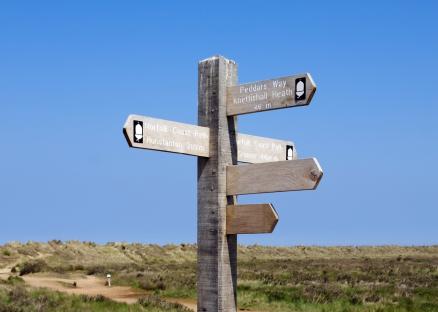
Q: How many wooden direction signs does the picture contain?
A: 5